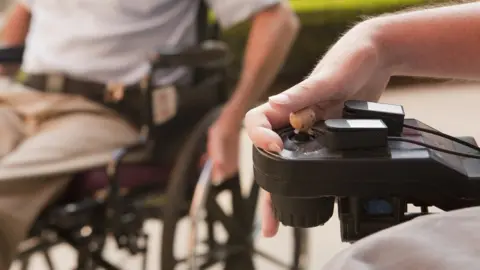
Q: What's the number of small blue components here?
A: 1